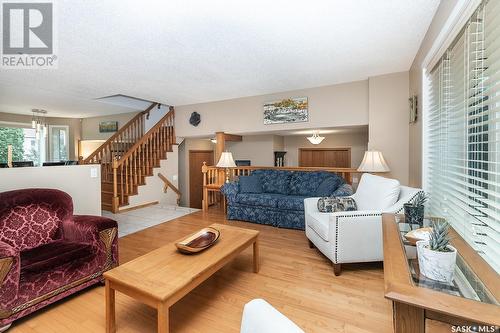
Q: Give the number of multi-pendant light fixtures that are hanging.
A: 1